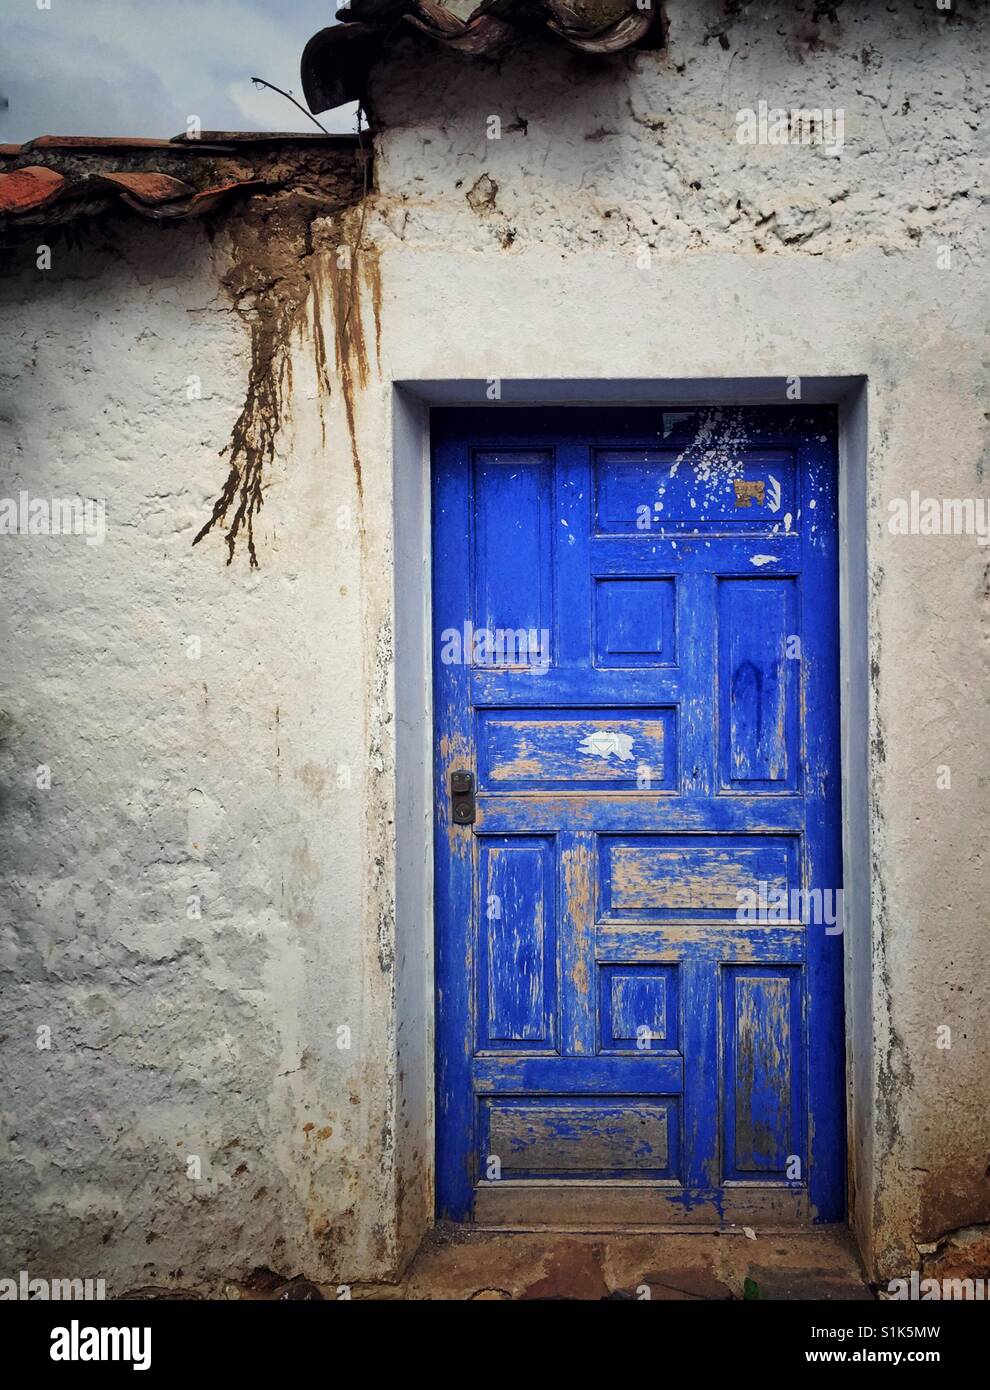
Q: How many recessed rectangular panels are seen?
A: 10